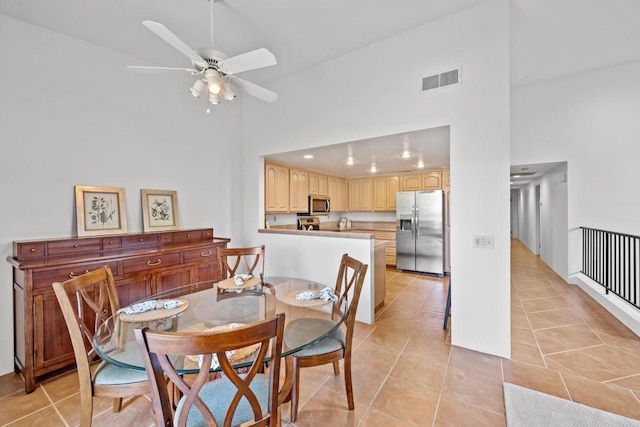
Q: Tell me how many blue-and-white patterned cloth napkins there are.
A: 4